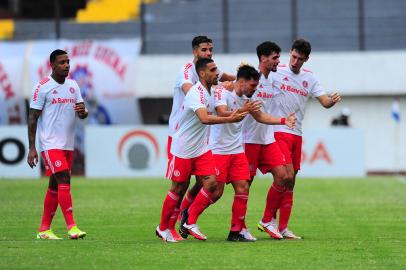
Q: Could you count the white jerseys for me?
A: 6